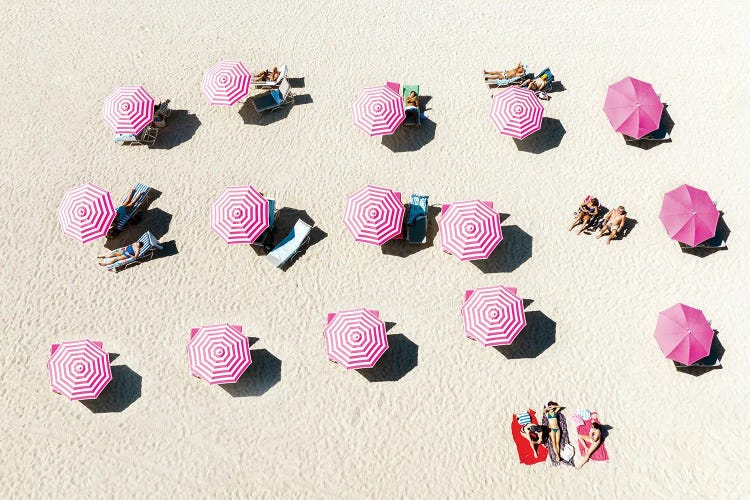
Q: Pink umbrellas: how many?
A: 15